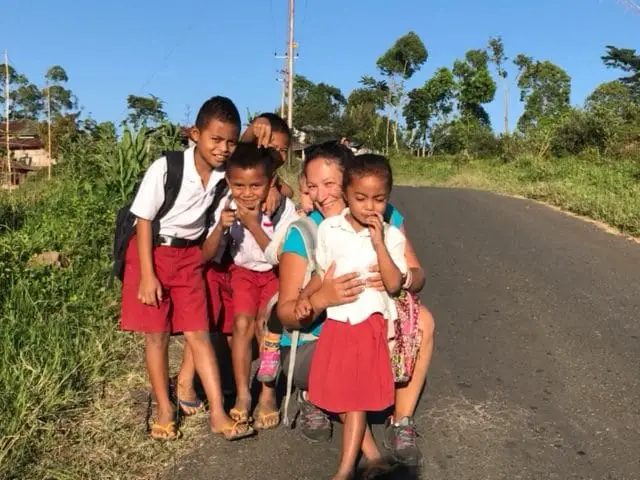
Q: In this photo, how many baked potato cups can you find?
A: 0